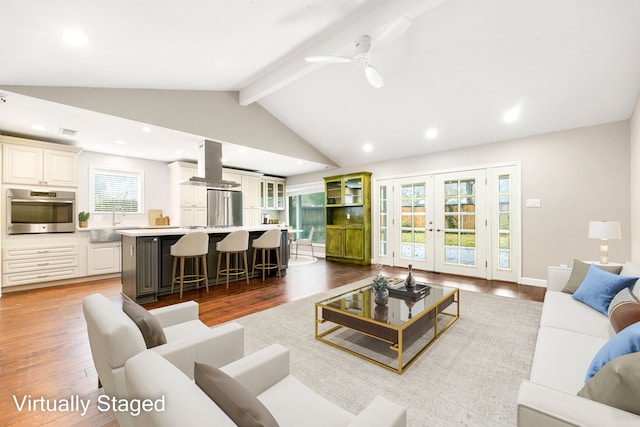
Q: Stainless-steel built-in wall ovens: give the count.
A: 1